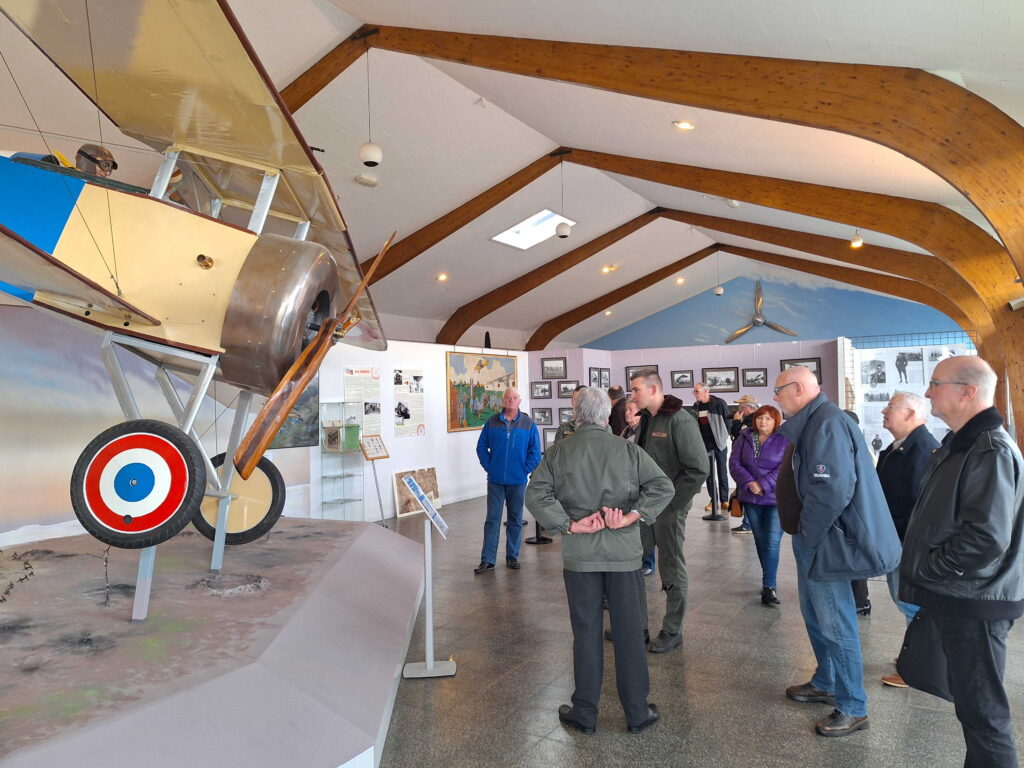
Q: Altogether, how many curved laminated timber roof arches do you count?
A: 4